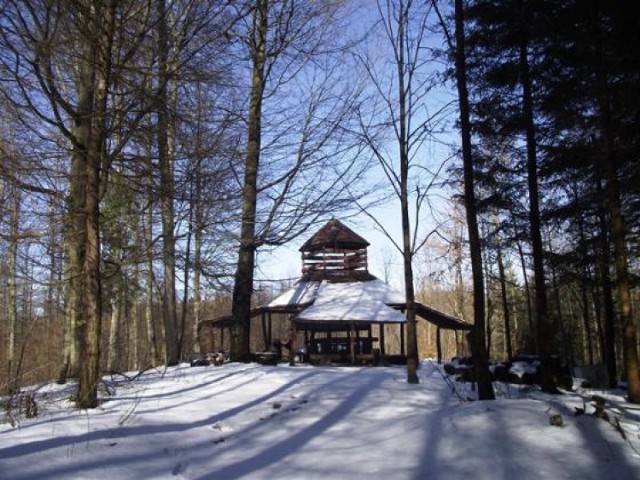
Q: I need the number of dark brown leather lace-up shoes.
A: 0